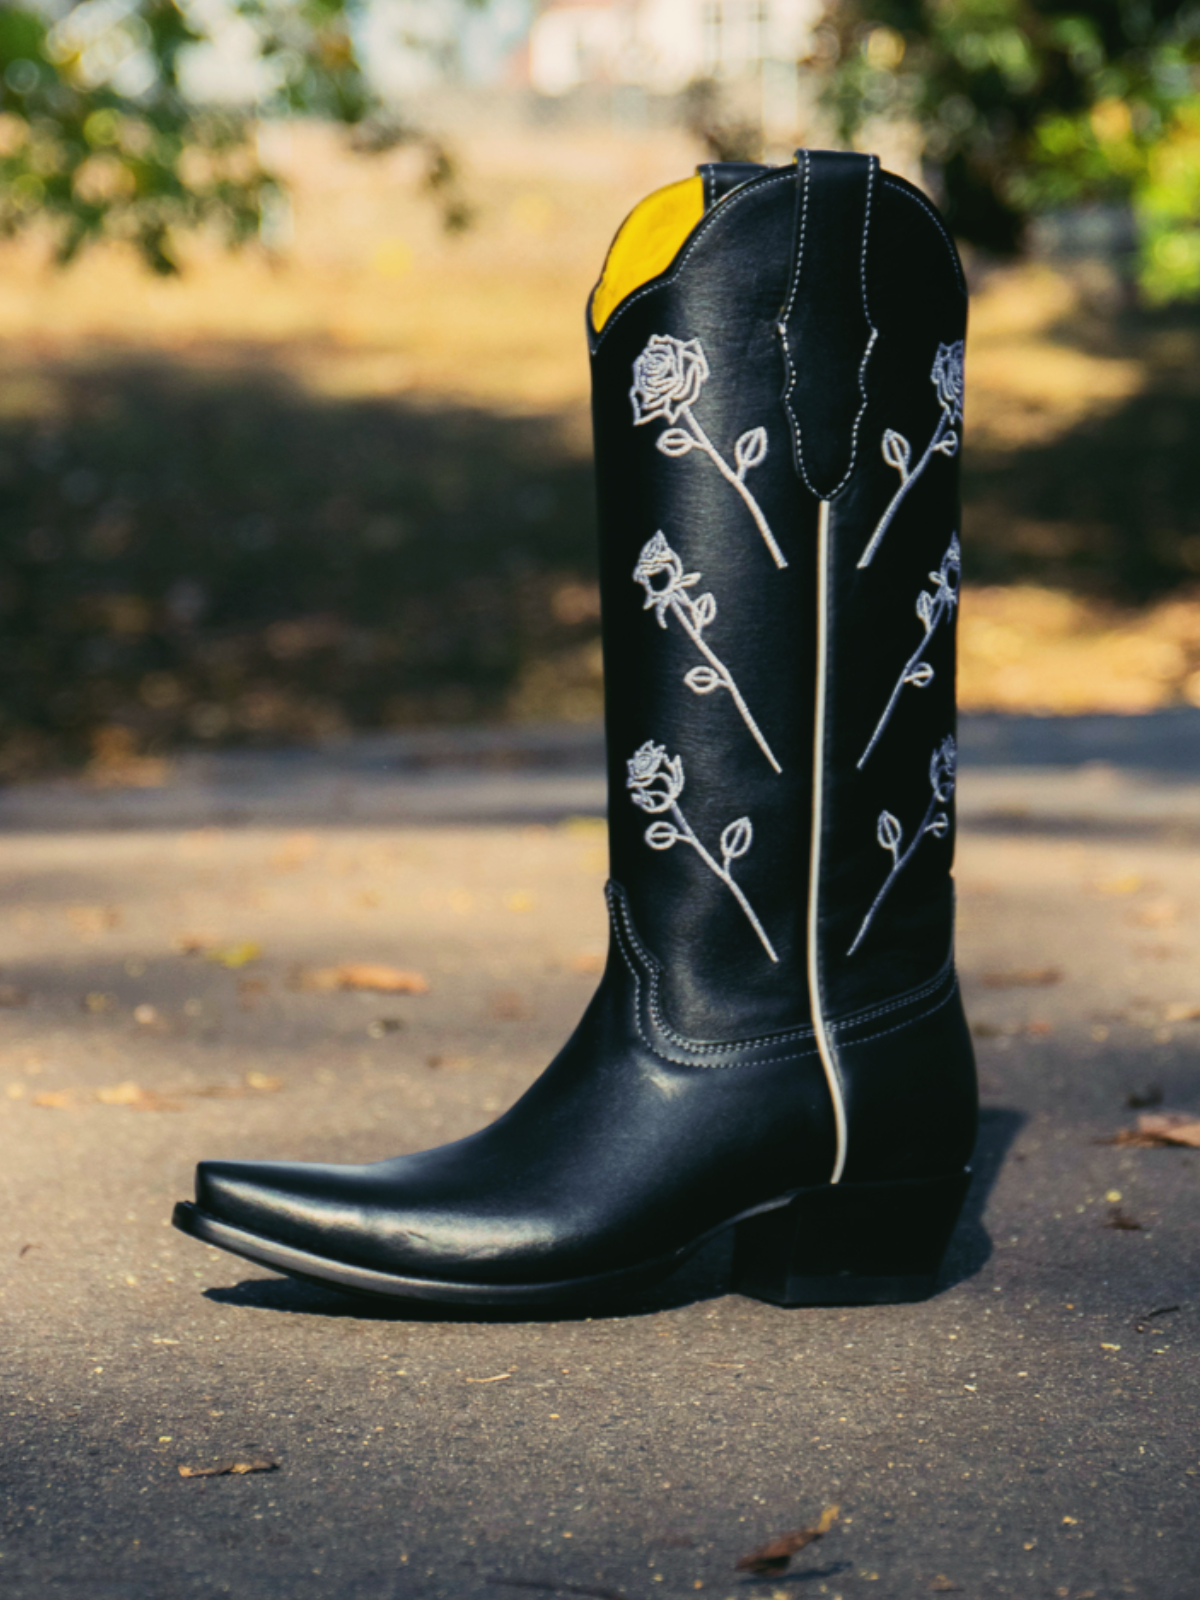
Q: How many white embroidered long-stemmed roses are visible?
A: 6